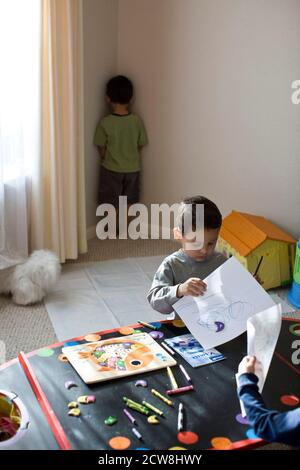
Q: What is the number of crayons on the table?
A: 12